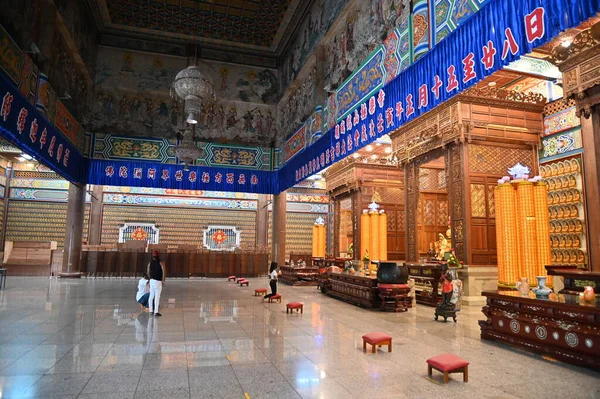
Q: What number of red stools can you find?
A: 8